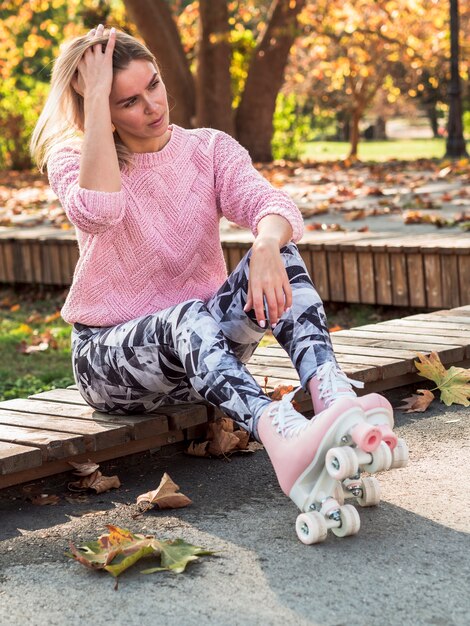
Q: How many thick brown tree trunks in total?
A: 3